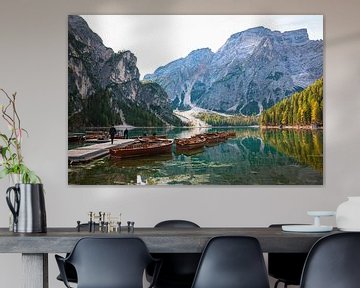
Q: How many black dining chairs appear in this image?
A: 6